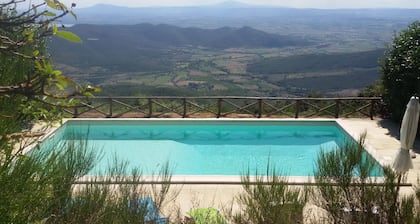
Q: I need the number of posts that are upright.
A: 9